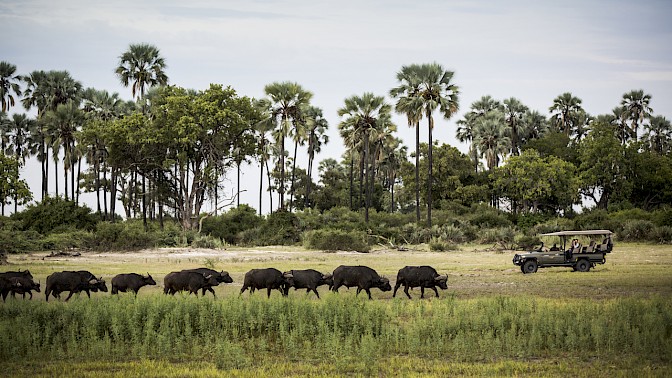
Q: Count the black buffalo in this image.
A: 12